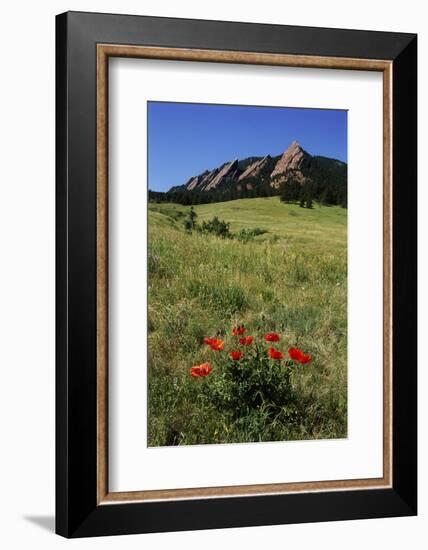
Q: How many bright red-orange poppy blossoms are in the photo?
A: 8